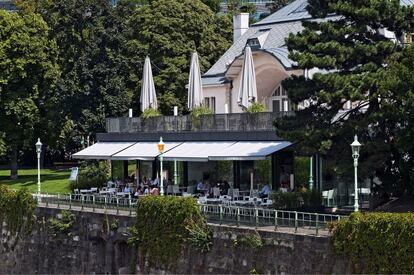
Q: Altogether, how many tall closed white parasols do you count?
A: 3